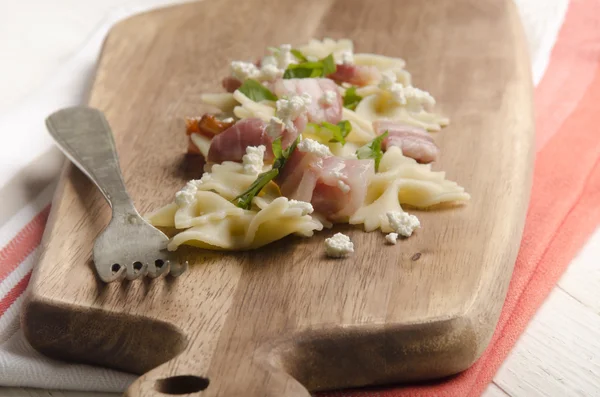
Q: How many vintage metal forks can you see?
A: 1